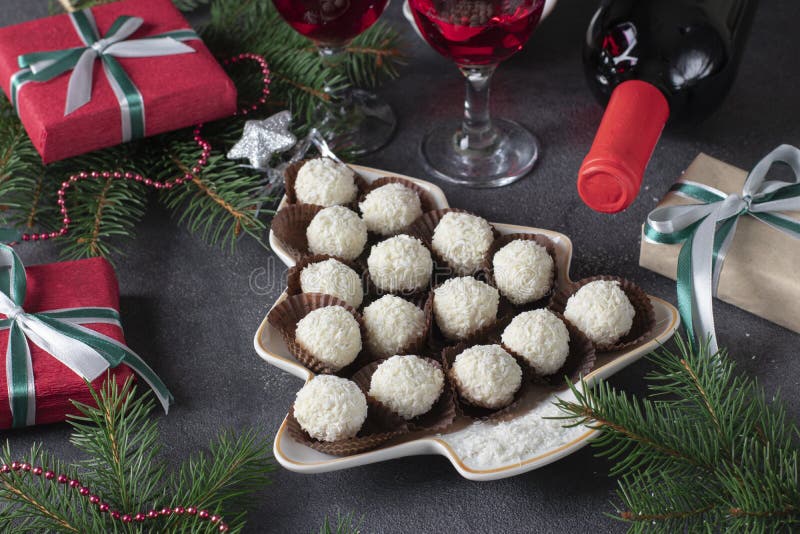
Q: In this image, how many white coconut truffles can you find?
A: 15